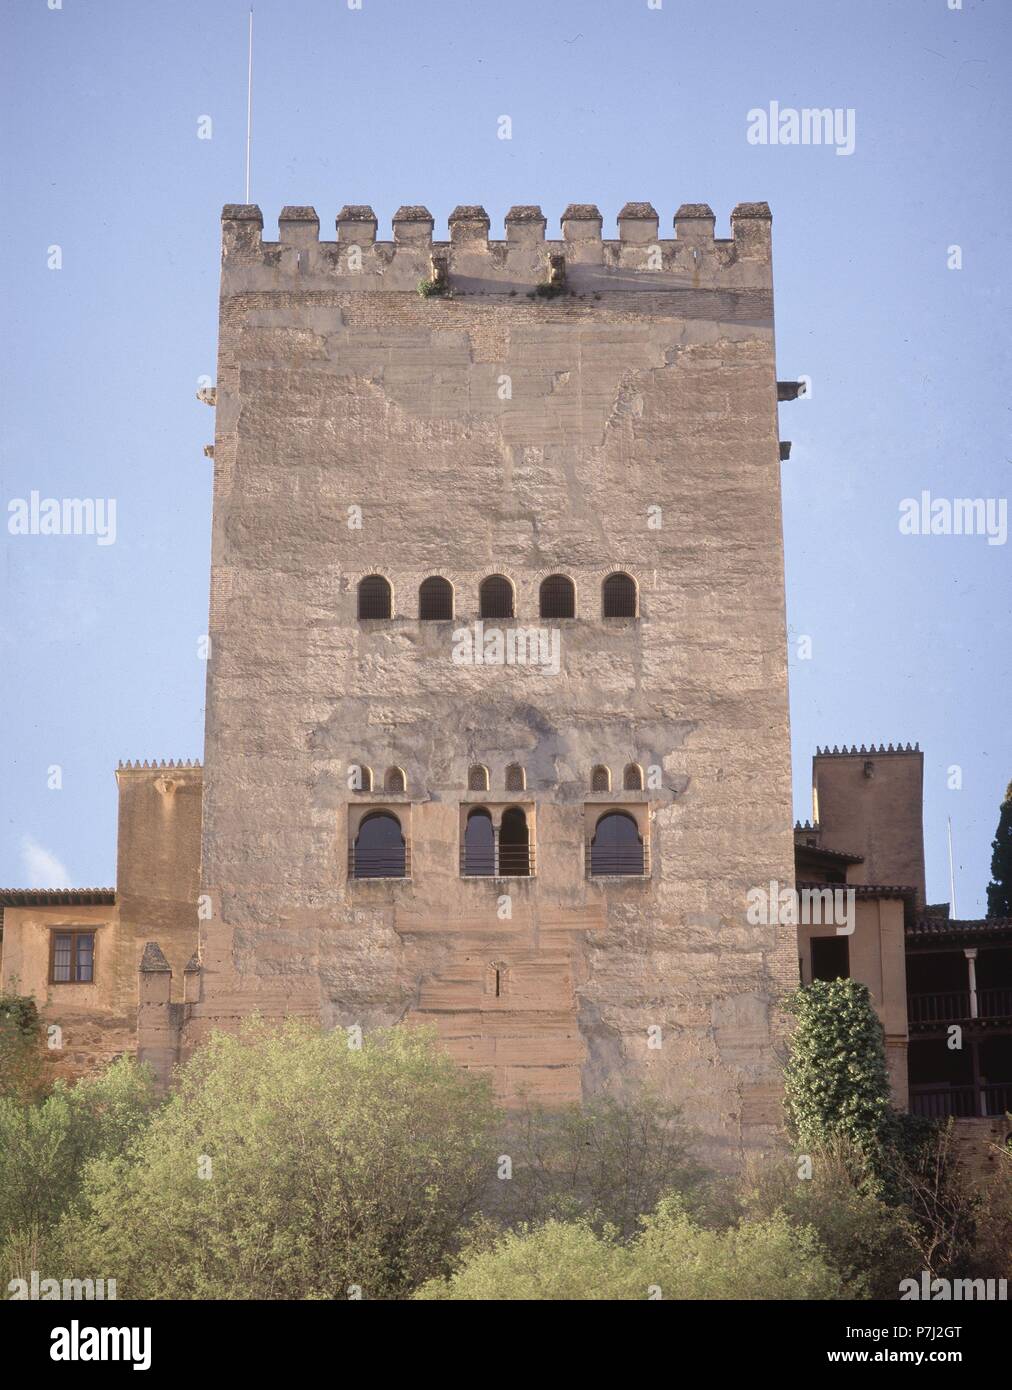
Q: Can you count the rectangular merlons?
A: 10